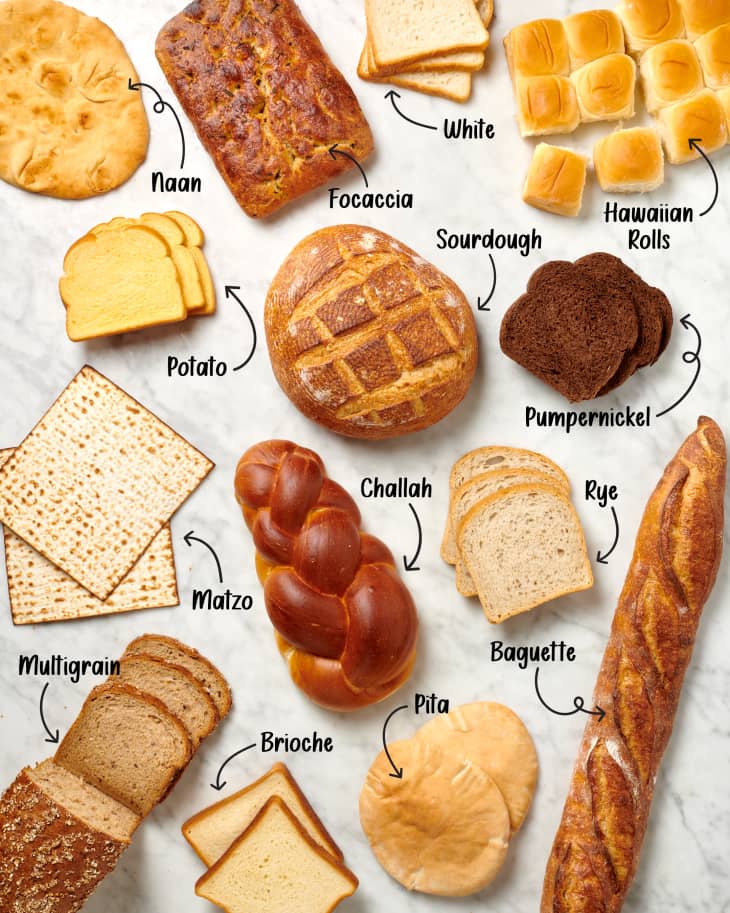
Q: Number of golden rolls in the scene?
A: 12